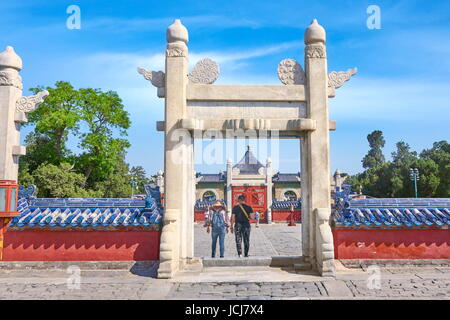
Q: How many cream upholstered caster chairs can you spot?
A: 0